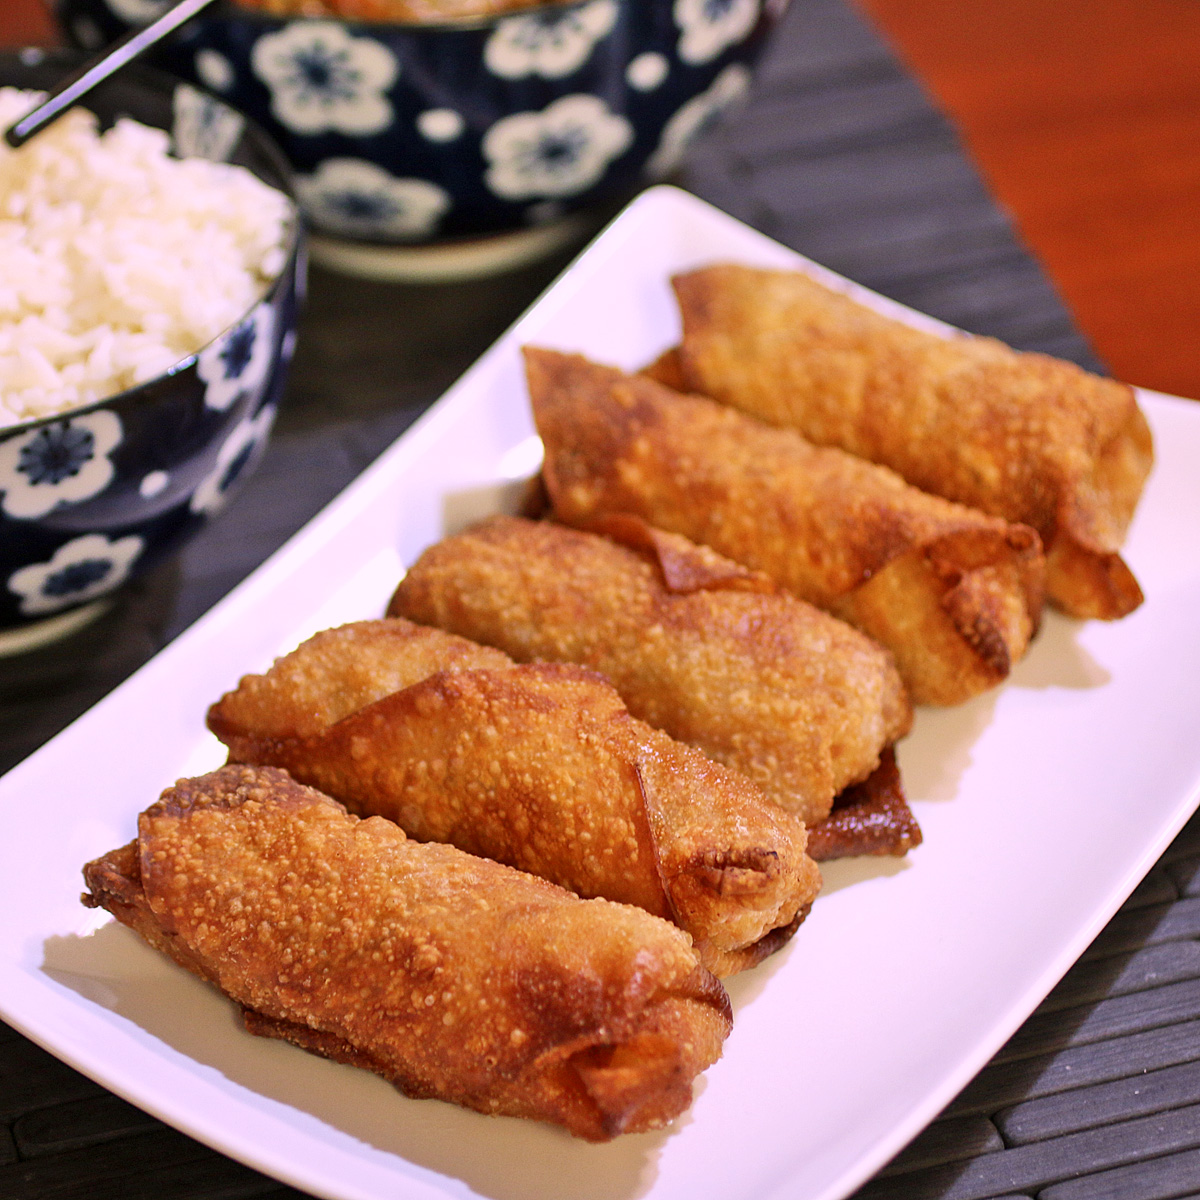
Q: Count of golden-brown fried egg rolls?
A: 5